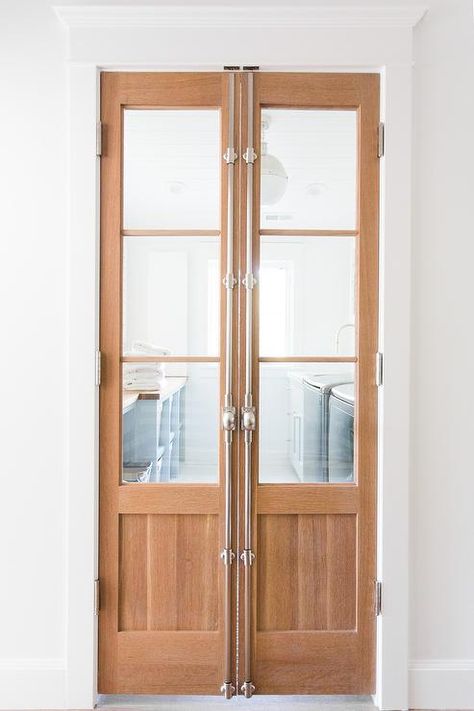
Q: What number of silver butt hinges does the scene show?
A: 6